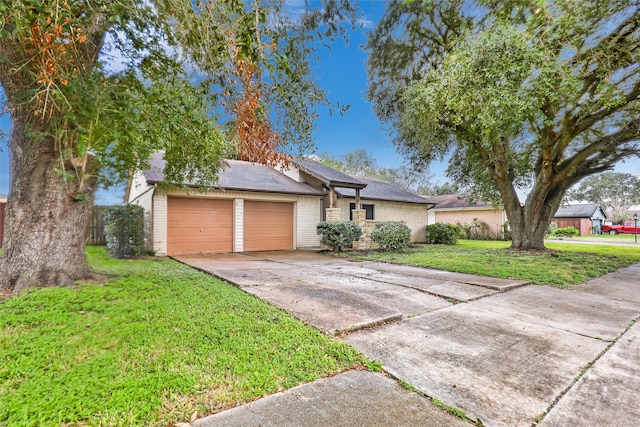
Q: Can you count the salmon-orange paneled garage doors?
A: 2